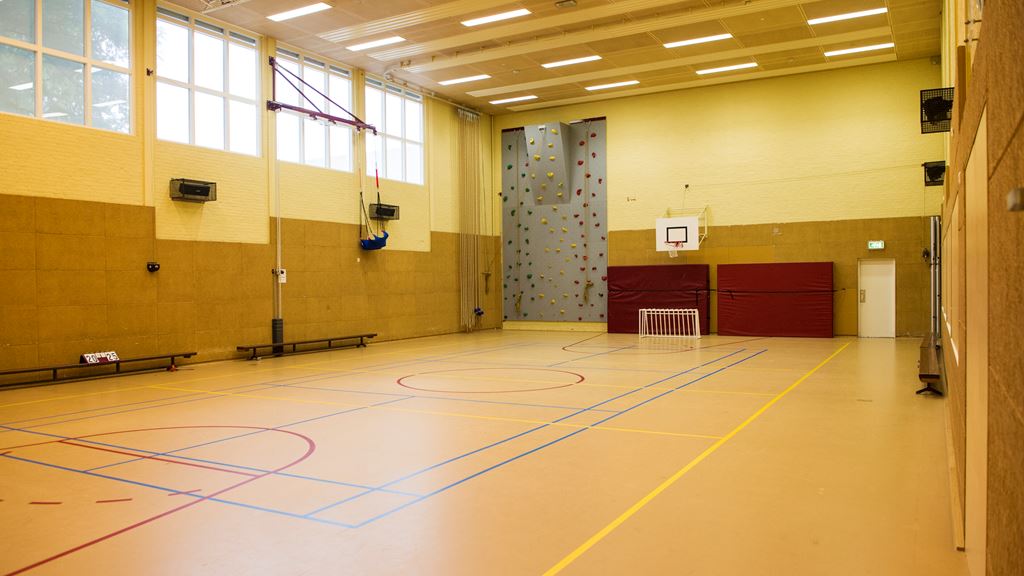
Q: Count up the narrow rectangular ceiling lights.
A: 11